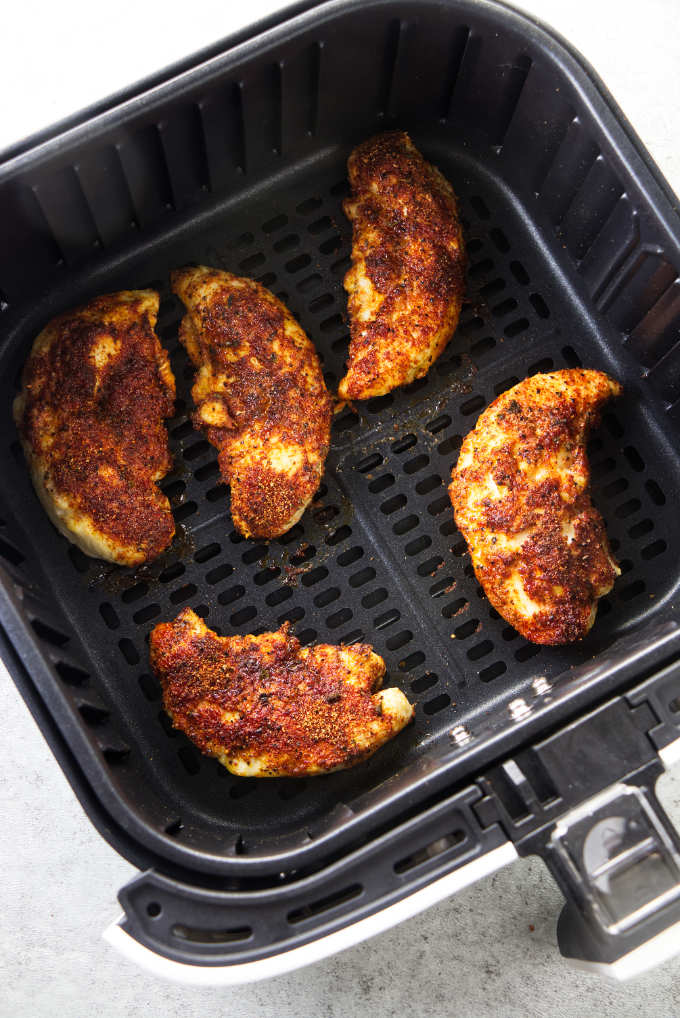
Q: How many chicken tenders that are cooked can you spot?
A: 5